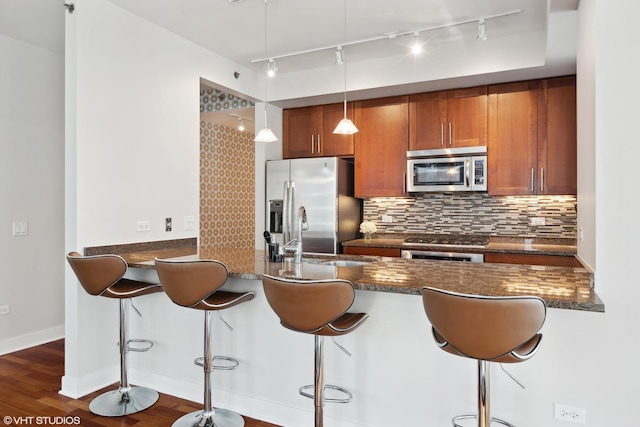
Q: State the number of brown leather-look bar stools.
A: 4